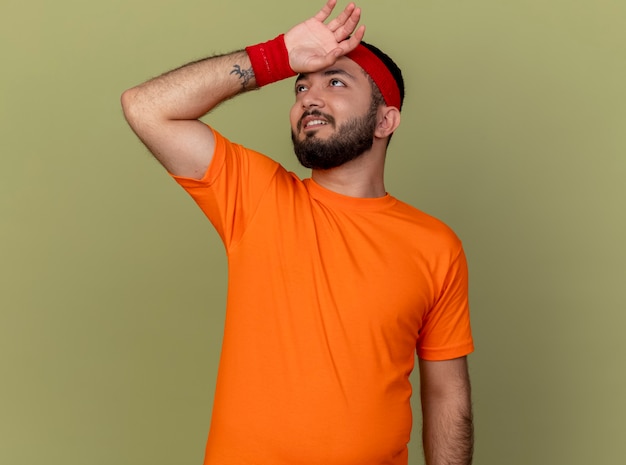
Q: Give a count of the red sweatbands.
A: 2